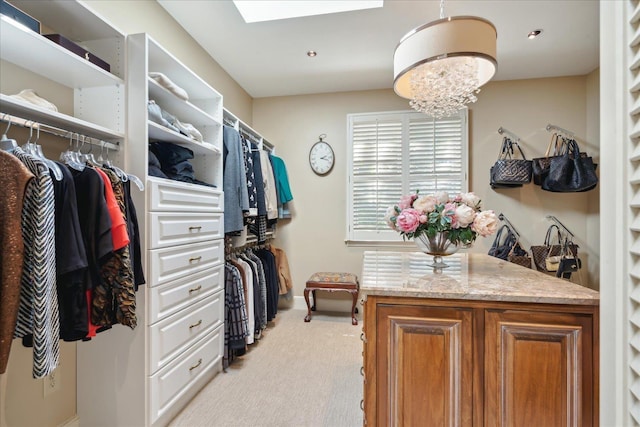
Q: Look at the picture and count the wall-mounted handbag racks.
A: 4